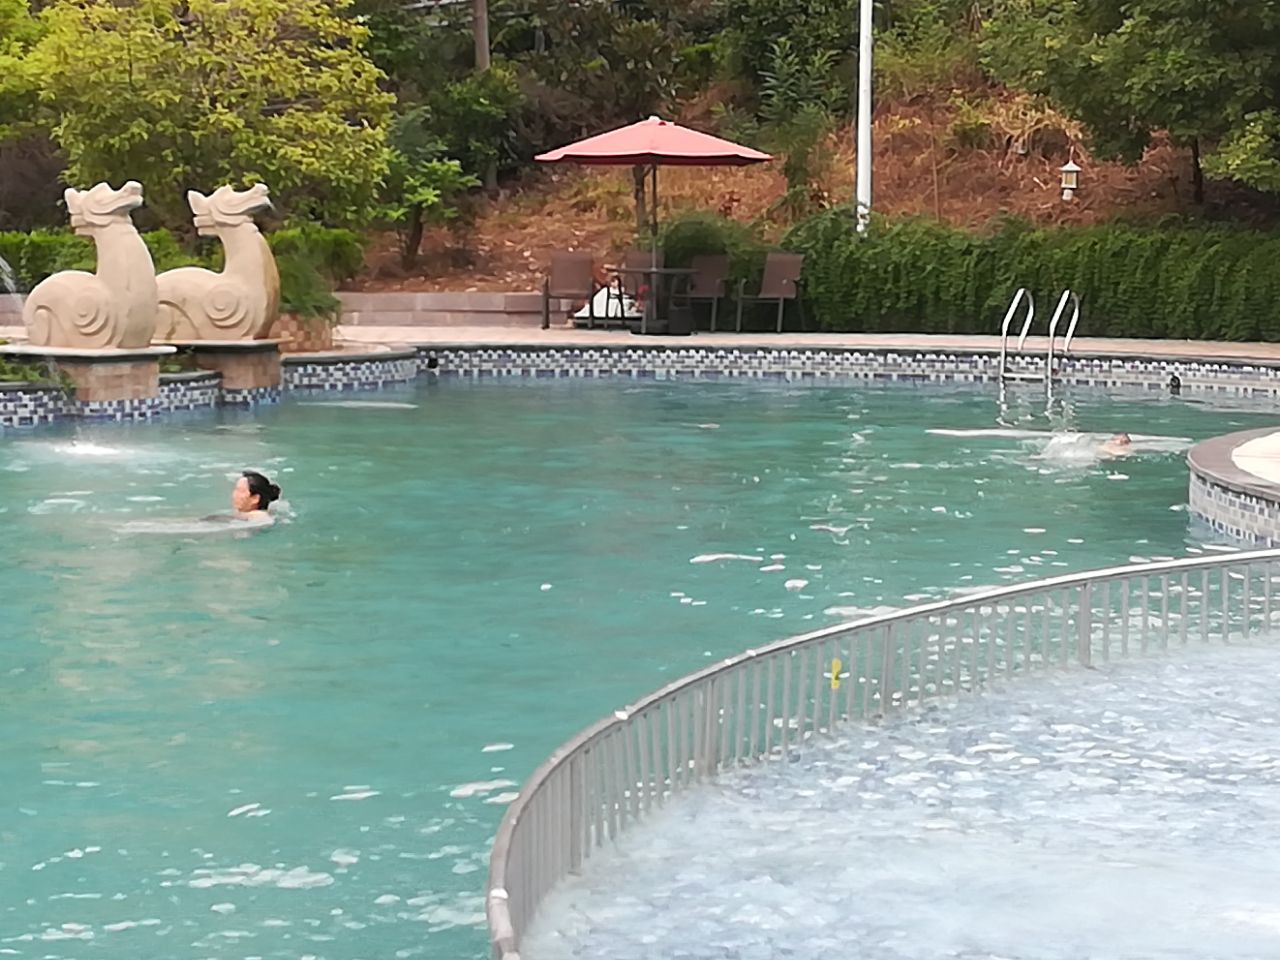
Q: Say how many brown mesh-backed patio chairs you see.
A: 4